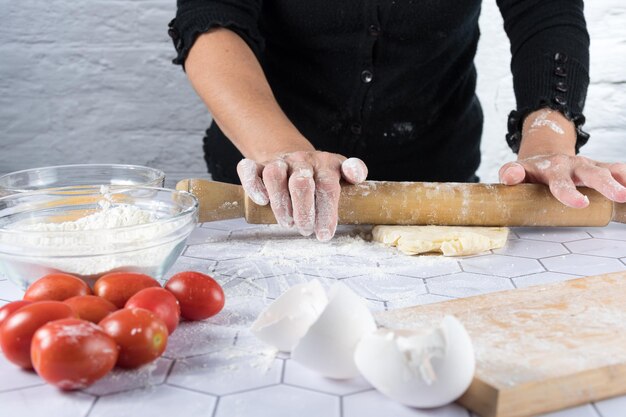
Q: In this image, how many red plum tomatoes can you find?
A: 9